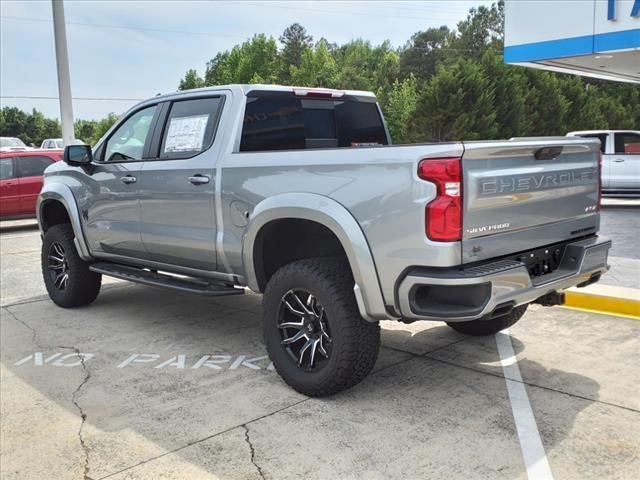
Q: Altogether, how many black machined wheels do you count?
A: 2